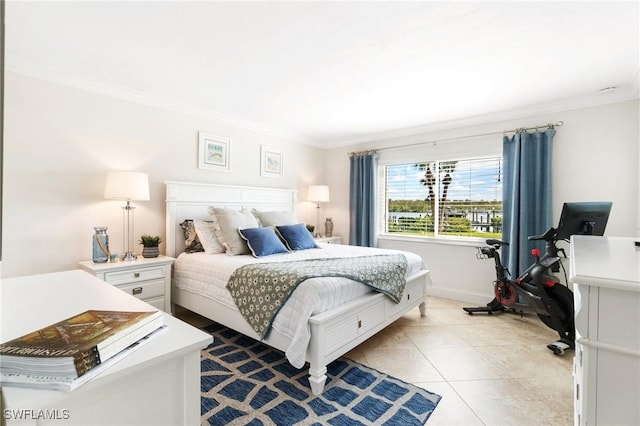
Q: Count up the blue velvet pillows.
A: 2